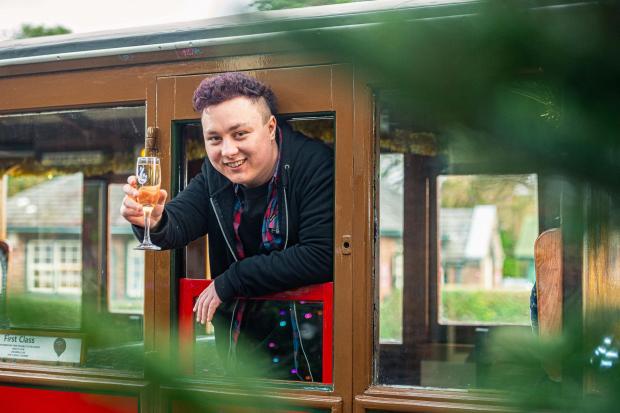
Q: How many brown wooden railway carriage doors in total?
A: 1